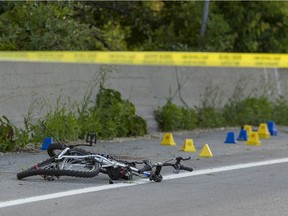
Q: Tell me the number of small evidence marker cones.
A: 10